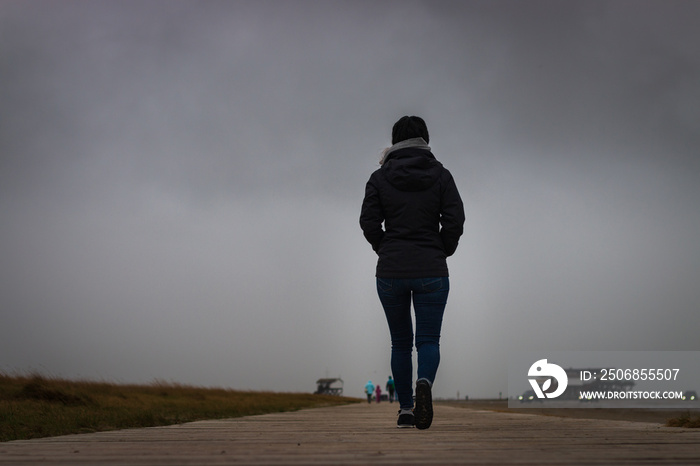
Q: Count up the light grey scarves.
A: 1